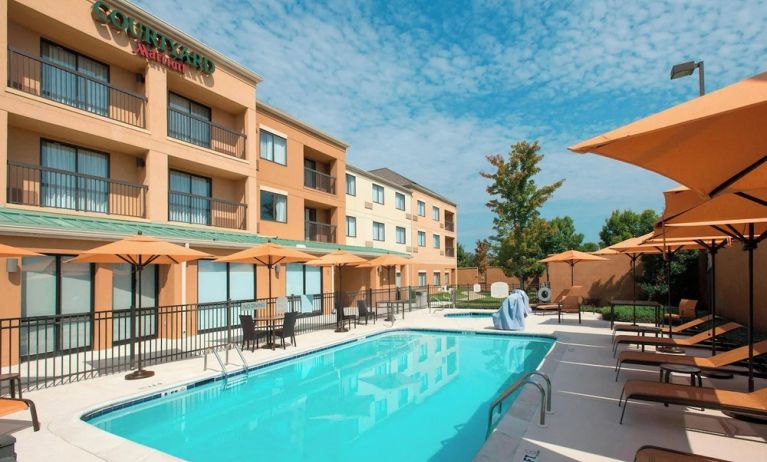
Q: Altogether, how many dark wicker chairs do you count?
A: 4